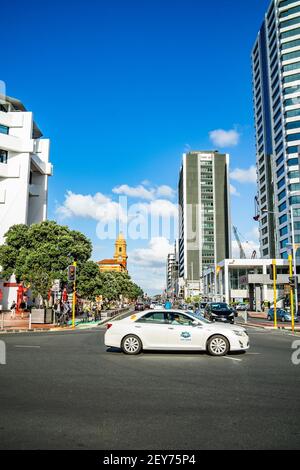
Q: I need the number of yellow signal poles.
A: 3